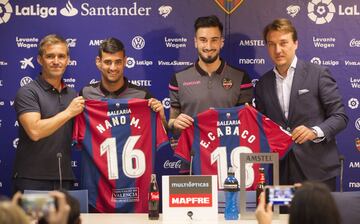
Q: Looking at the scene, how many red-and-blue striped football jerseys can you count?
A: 2